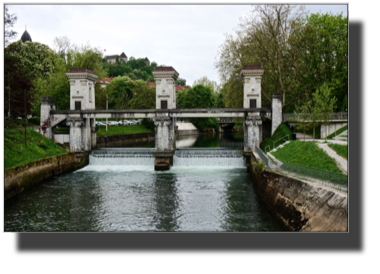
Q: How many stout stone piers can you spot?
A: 3